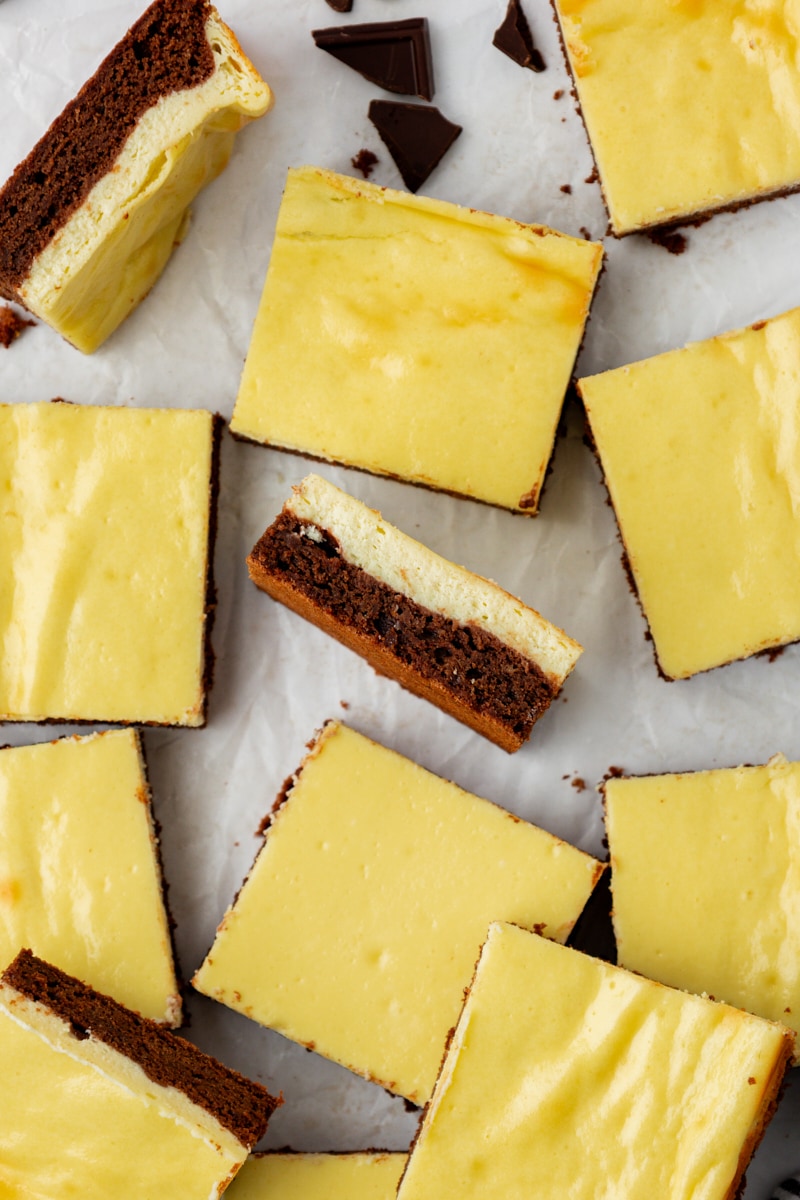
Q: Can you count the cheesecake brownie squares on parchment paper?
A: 12